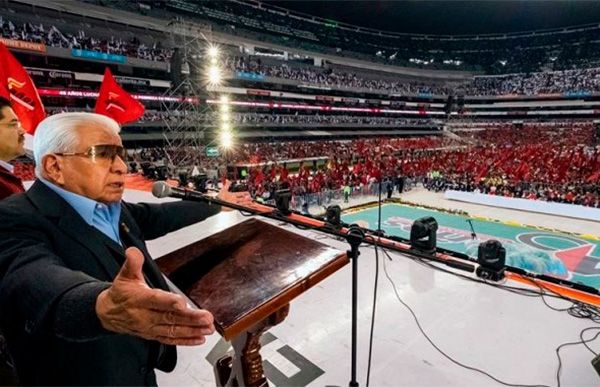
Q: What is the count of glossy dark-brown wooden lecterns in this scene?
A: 1